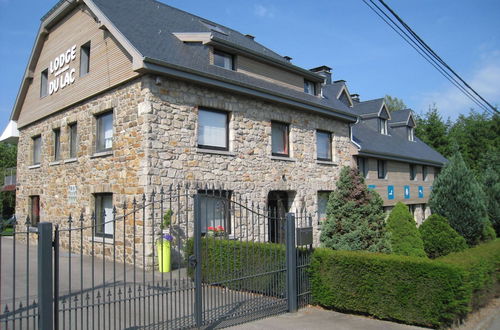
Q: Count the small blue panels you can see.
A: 3